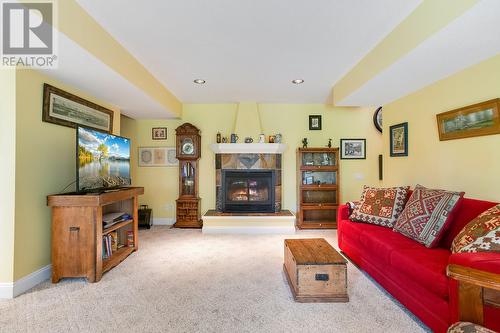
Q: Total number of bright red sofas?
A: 1